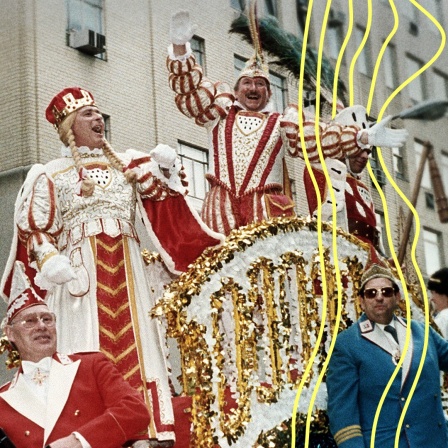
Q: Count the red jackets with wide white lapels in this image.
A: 1